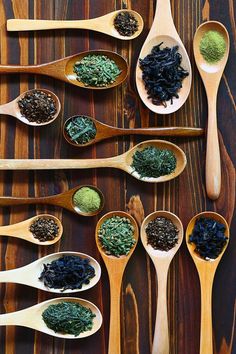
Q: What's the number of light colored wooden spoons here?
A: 11